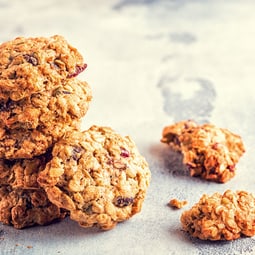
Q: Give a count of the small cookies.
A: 2